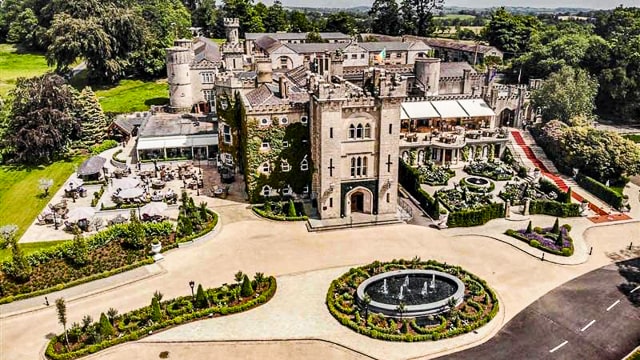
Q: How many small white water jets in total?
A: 5